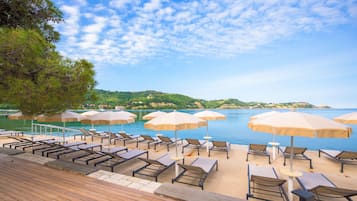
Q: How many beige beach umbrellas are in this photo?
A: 11